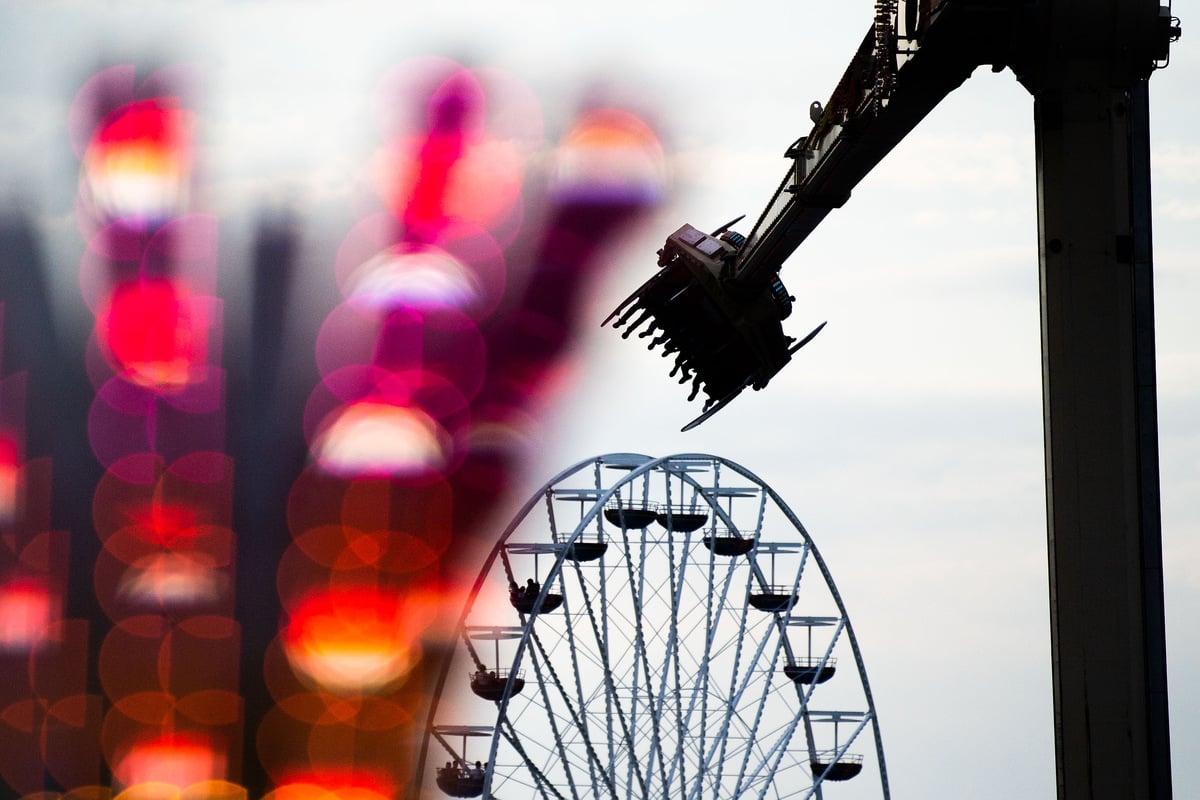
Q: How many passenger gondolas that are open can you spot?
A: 7